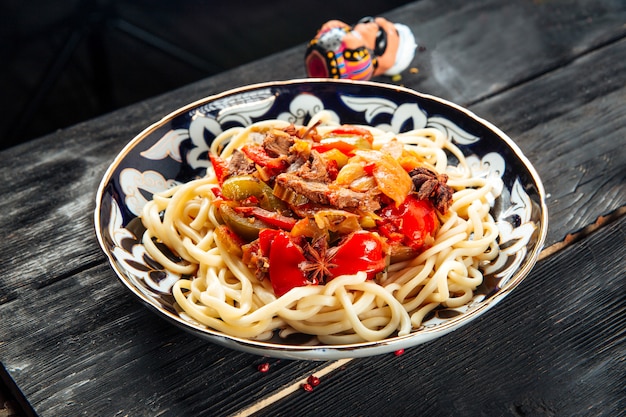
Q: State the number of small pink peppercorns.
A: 4